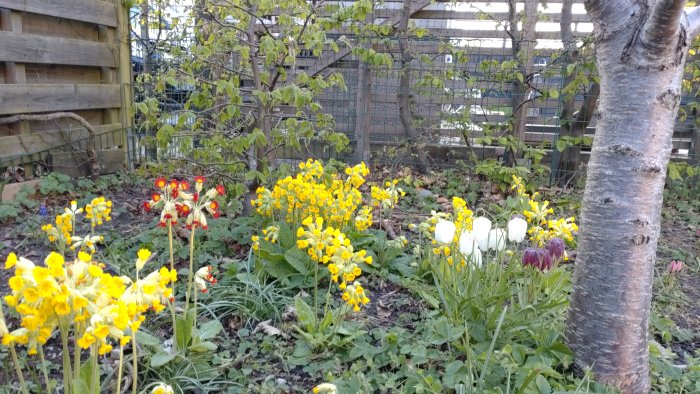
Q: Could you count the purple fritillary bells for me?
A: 3